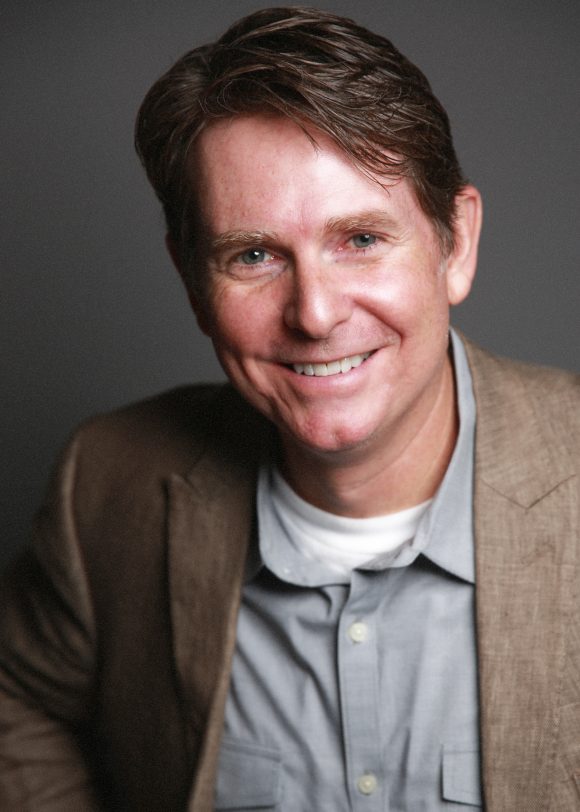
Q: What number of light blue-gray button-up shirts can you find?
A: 1